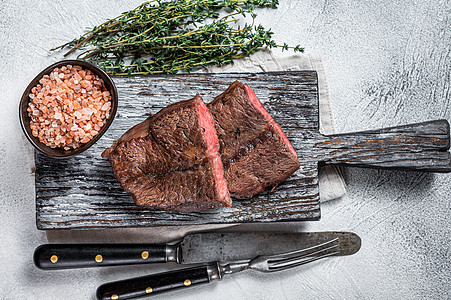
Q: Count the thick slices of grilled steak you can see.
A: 2